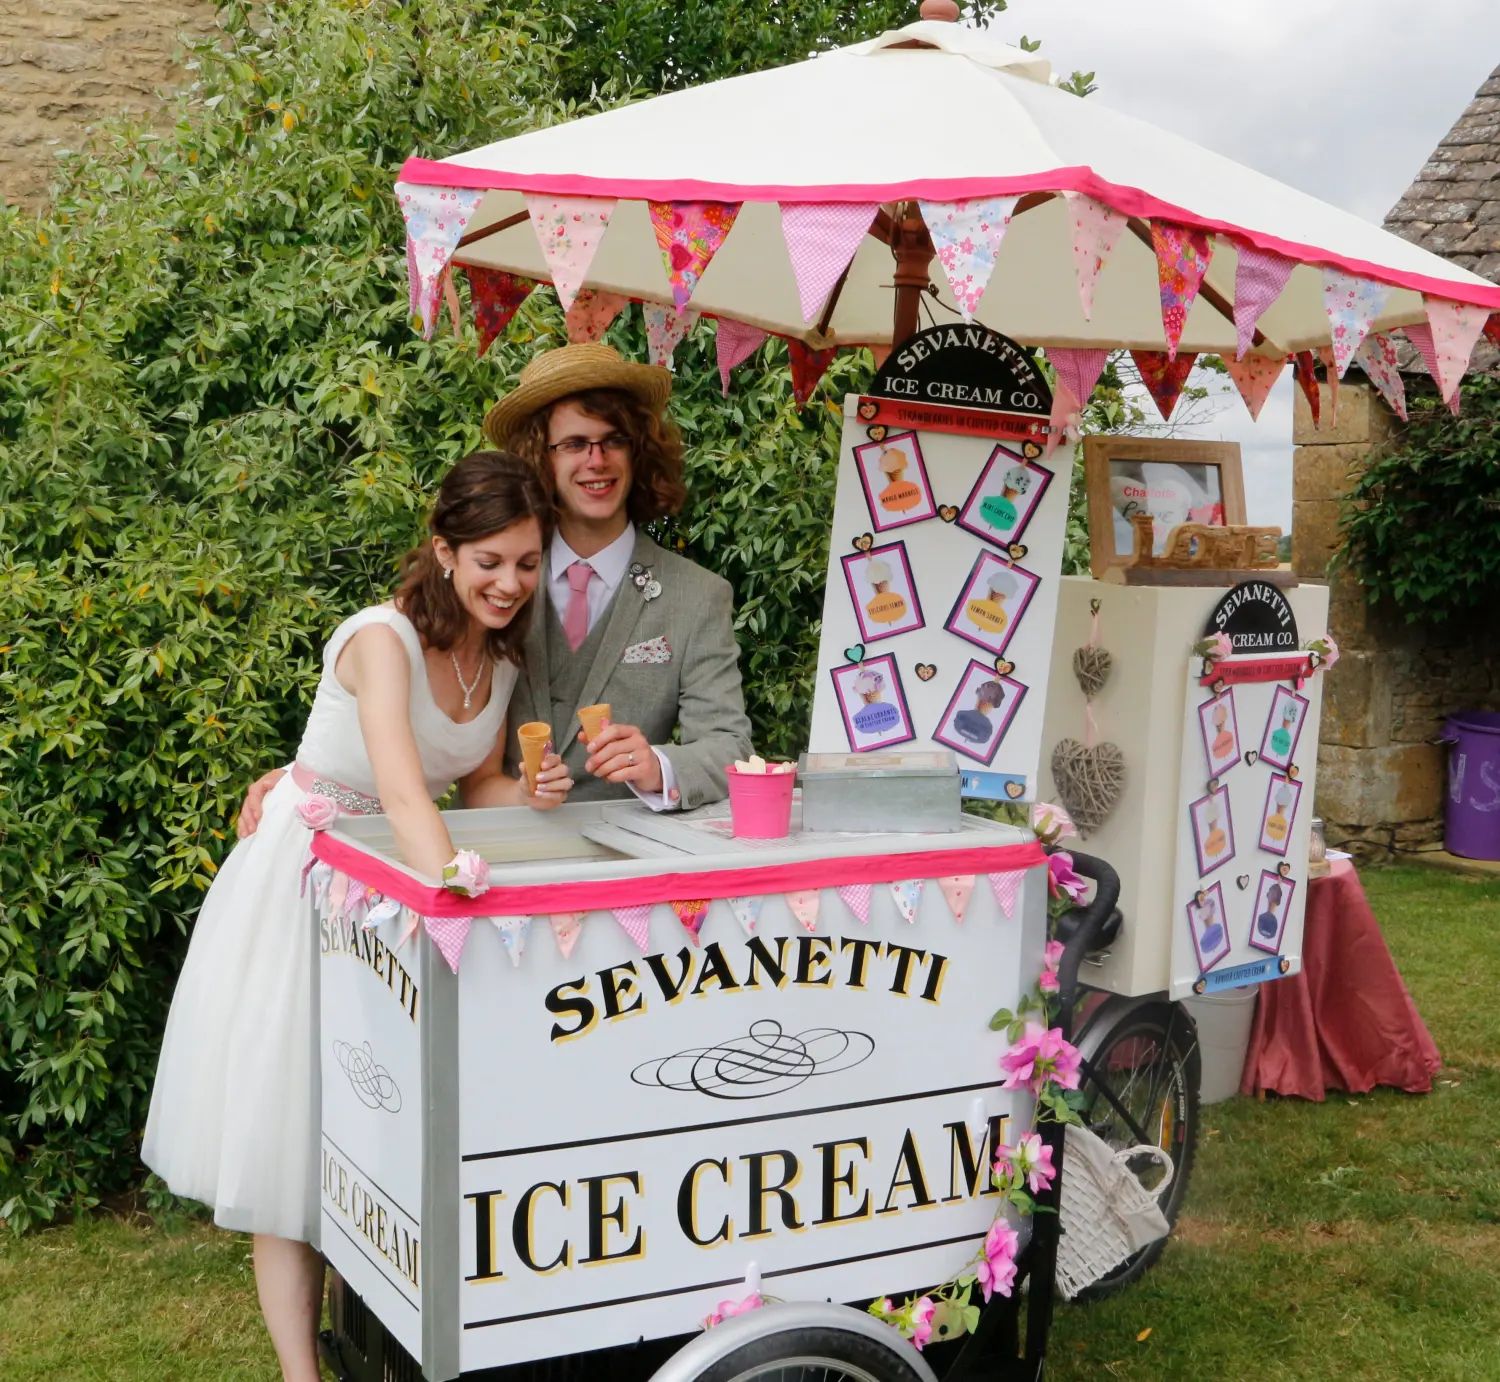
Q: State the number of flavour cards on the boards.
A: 12